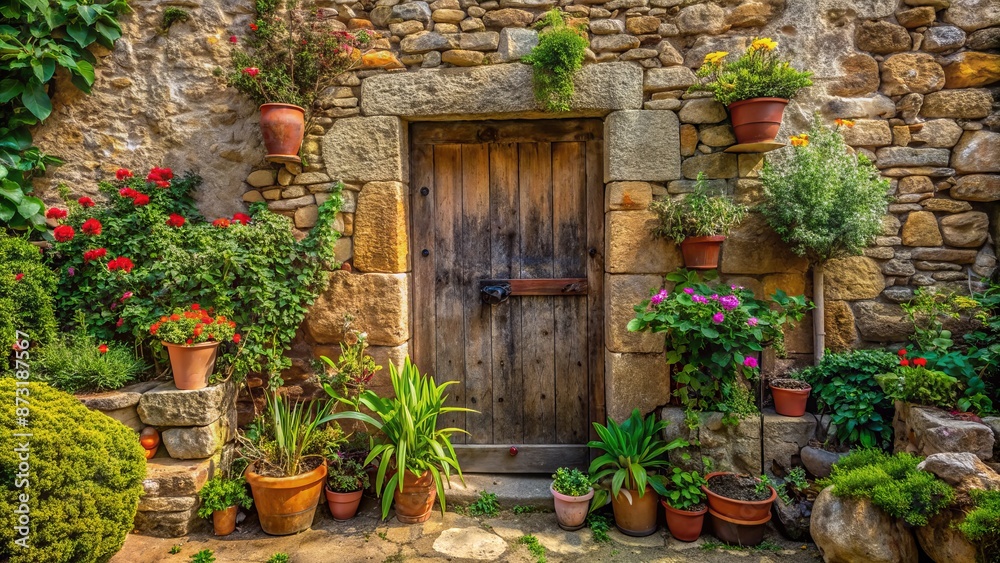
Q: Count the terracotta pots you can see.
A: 13